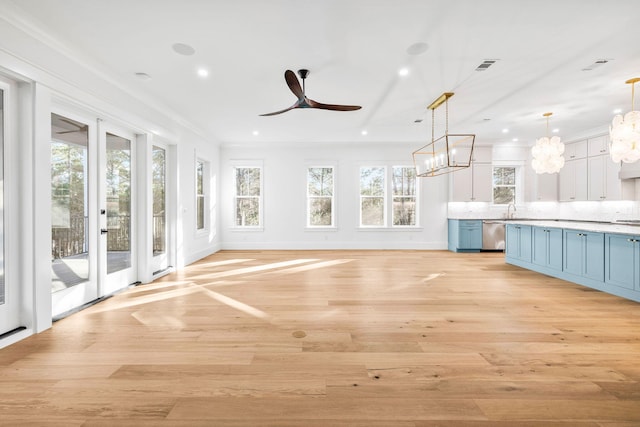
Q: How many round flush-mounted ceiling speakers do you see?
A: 2